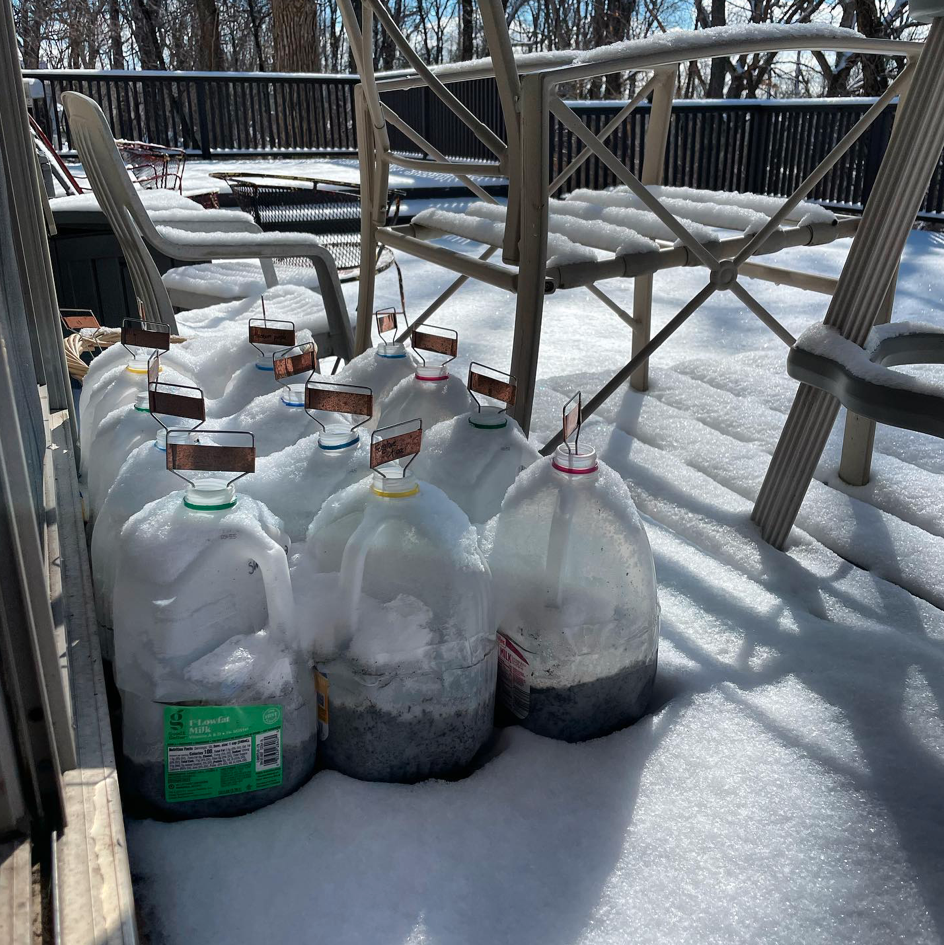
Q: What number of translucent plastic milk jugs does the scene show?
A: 12